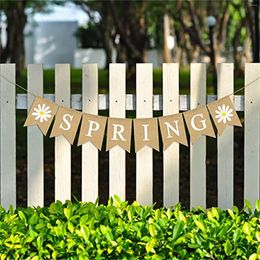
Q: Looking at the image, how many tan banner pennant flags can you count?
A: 8